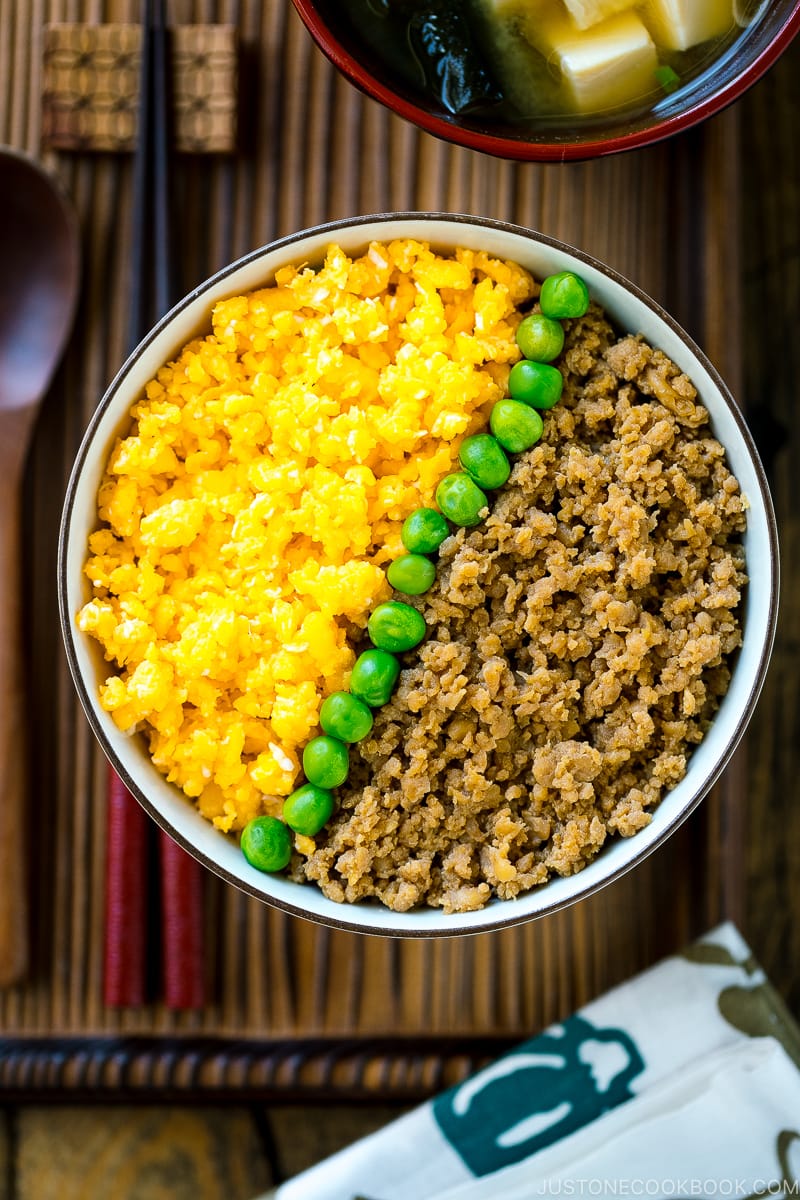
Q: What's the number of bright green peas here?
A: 14